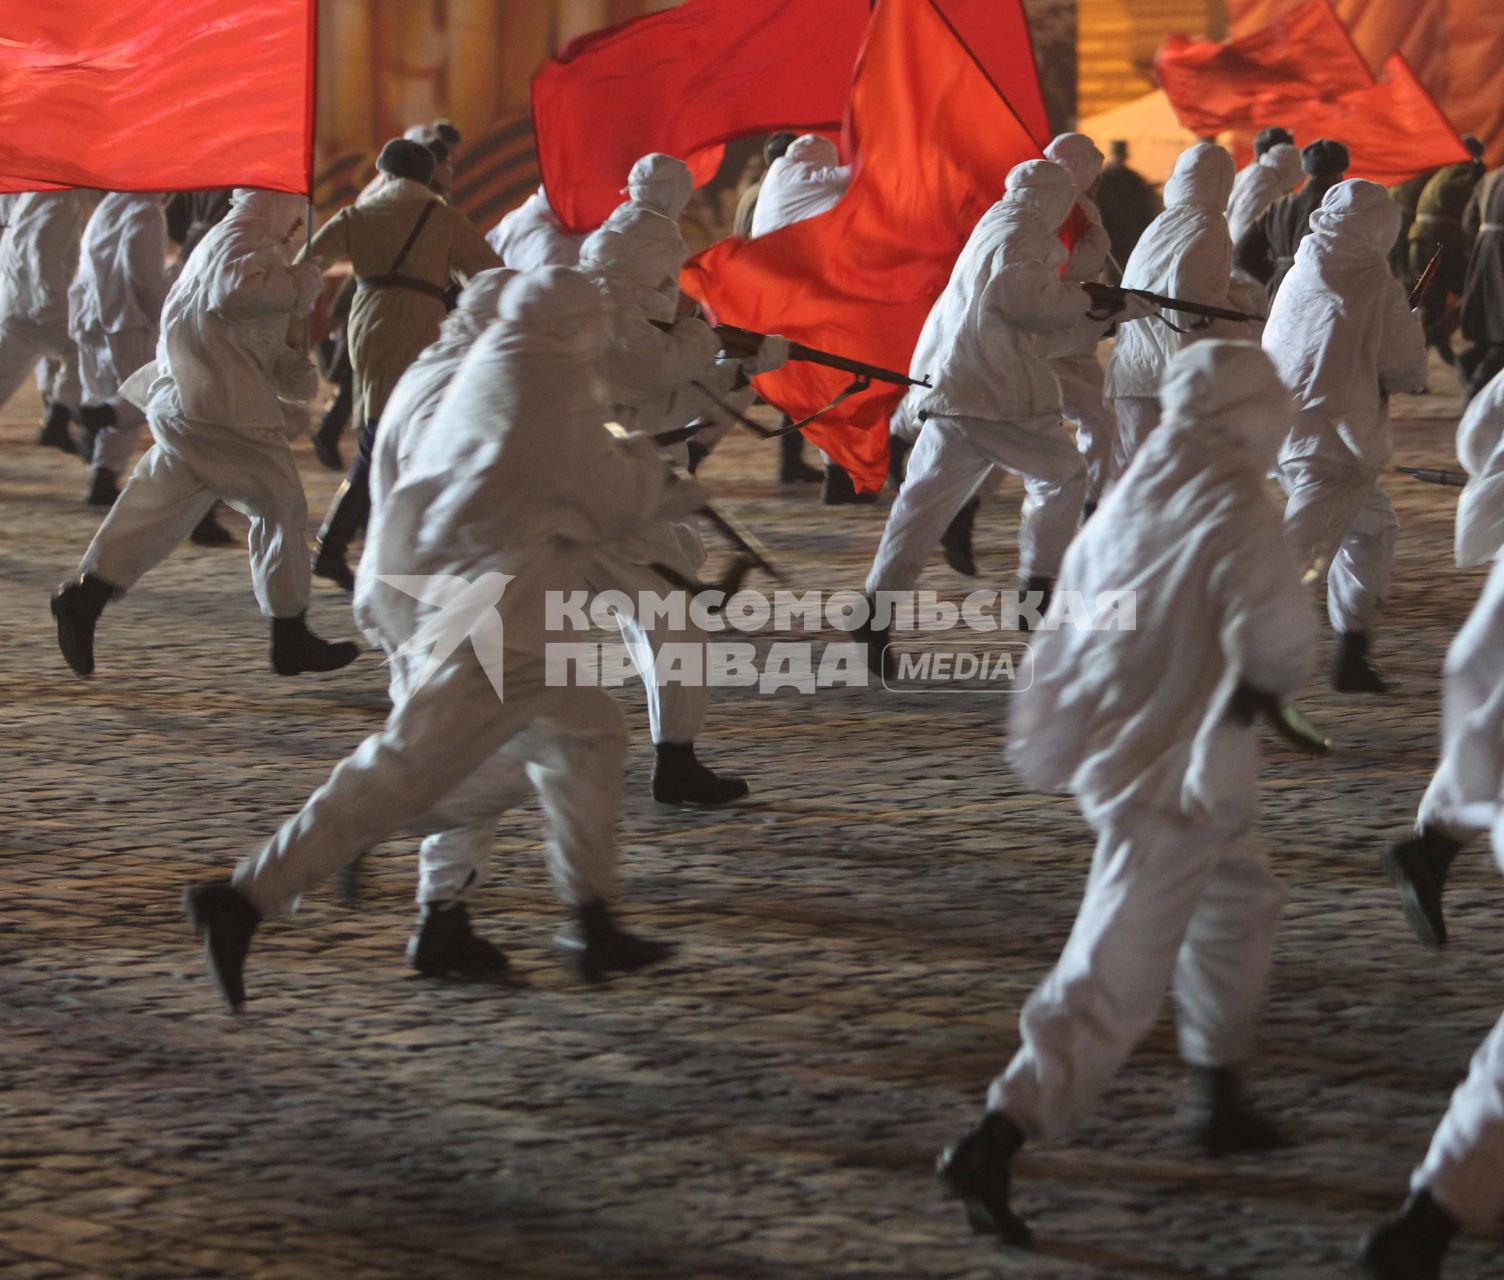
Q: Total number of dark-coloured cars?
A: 0